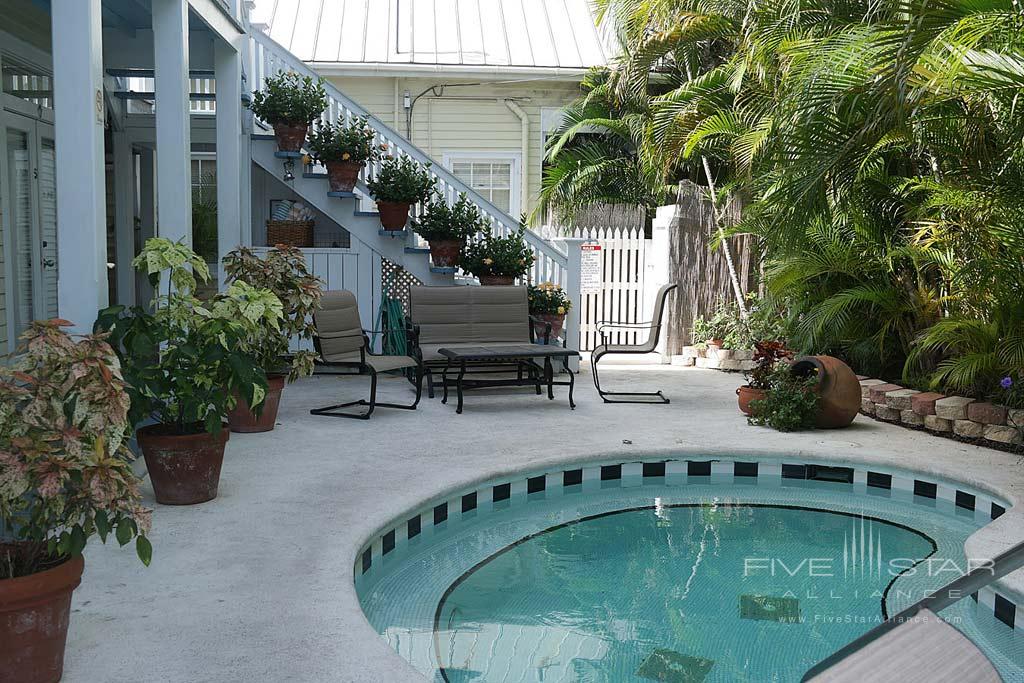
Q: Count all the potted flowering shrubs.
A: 6